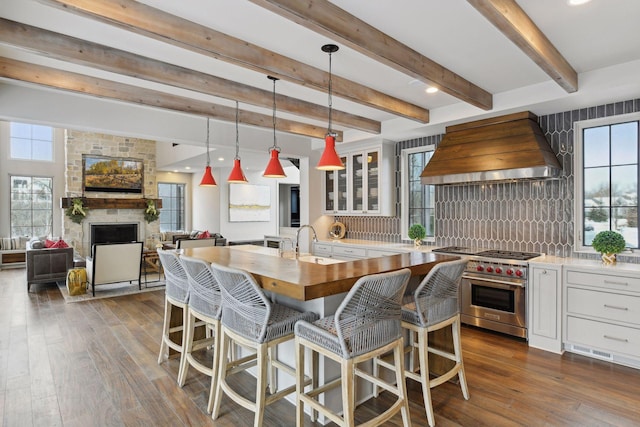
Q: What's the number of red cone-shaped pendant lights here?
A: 4